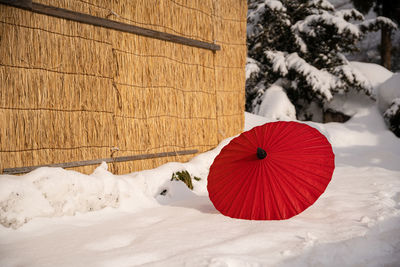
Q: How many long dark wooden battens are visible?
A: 2